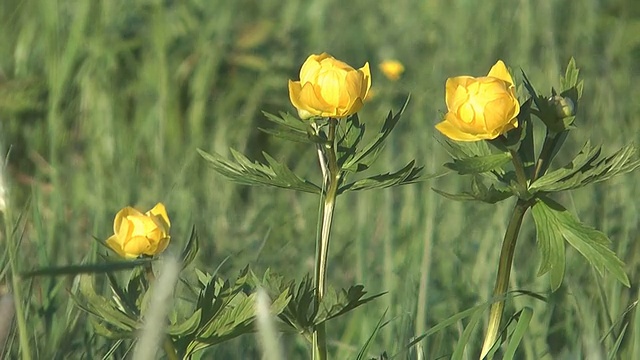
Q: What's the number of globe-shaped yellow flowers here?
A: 3